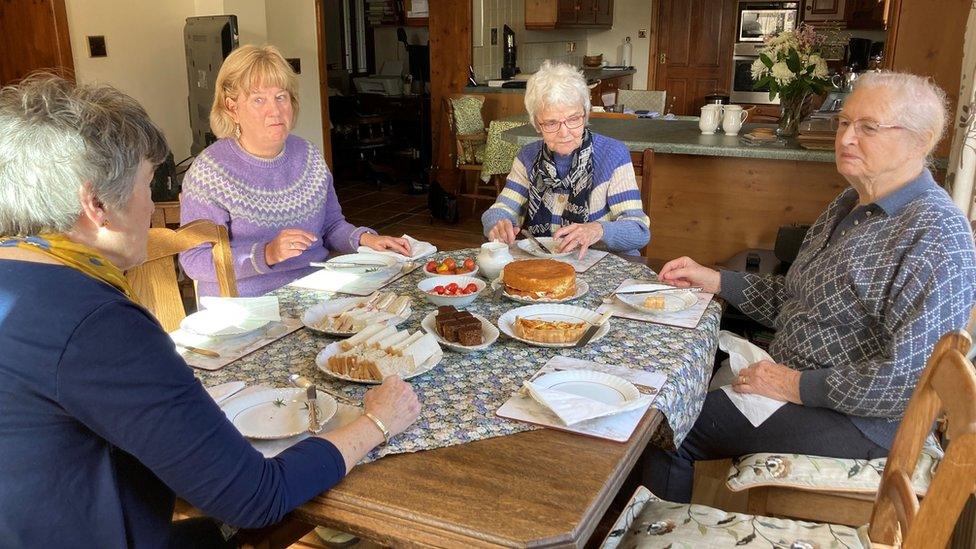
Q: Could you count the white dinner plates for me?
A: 6